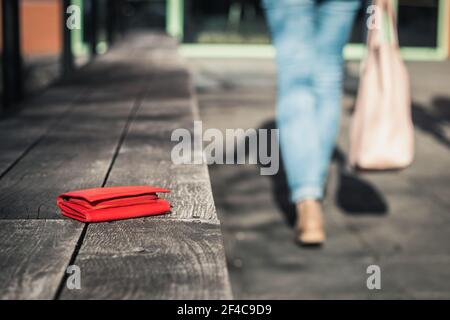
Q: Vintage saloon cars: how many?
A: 0